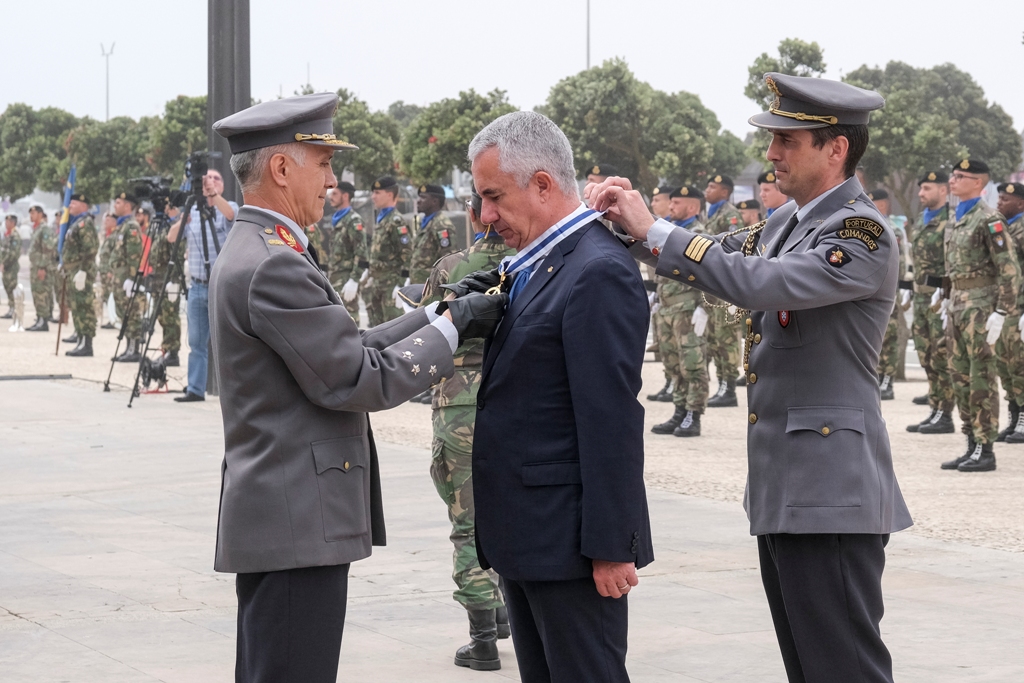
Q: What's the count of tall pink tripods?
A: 0